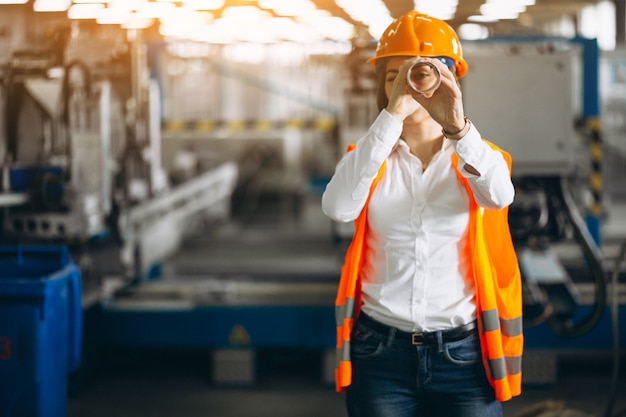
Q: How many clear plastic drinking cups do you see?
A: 0